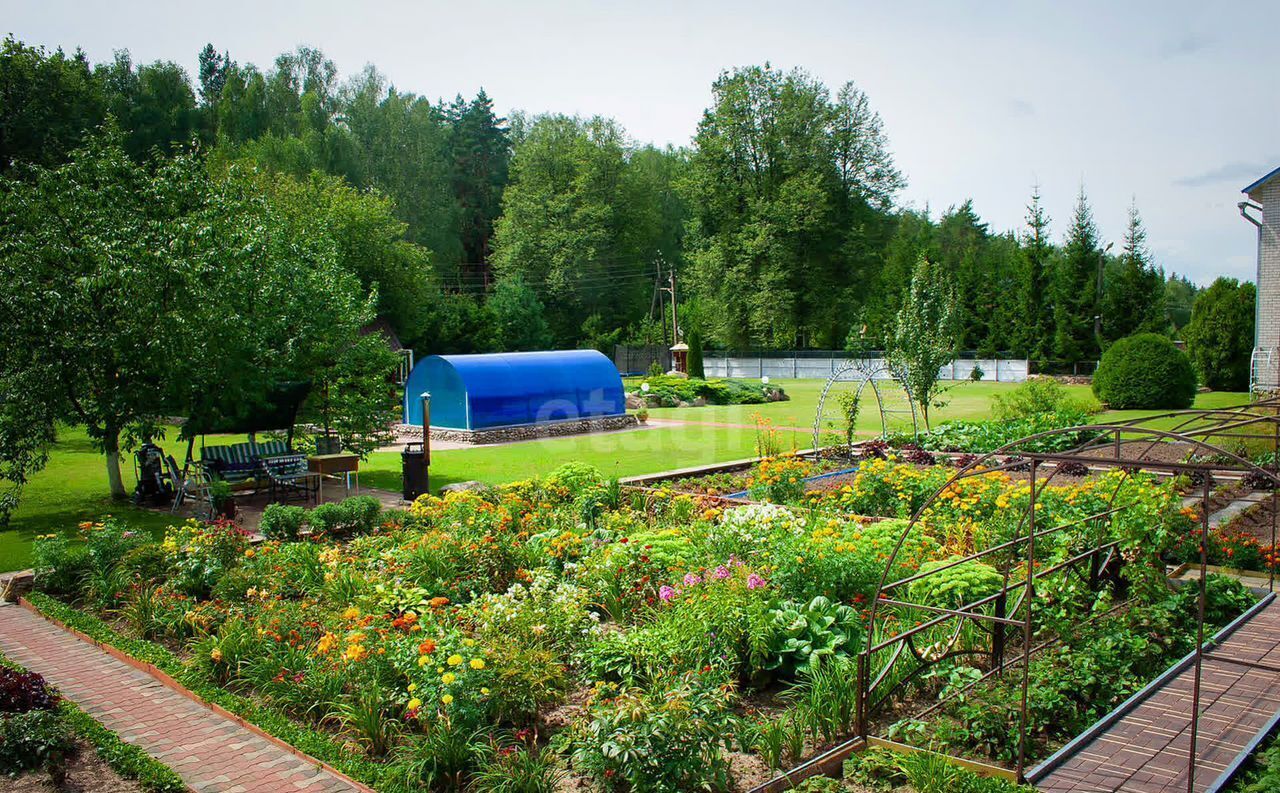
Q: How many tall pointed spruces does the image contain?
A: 3